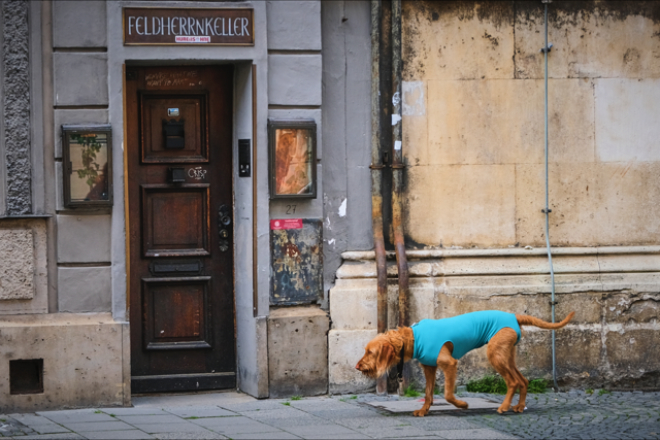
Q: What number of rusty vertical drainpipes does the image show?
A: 2